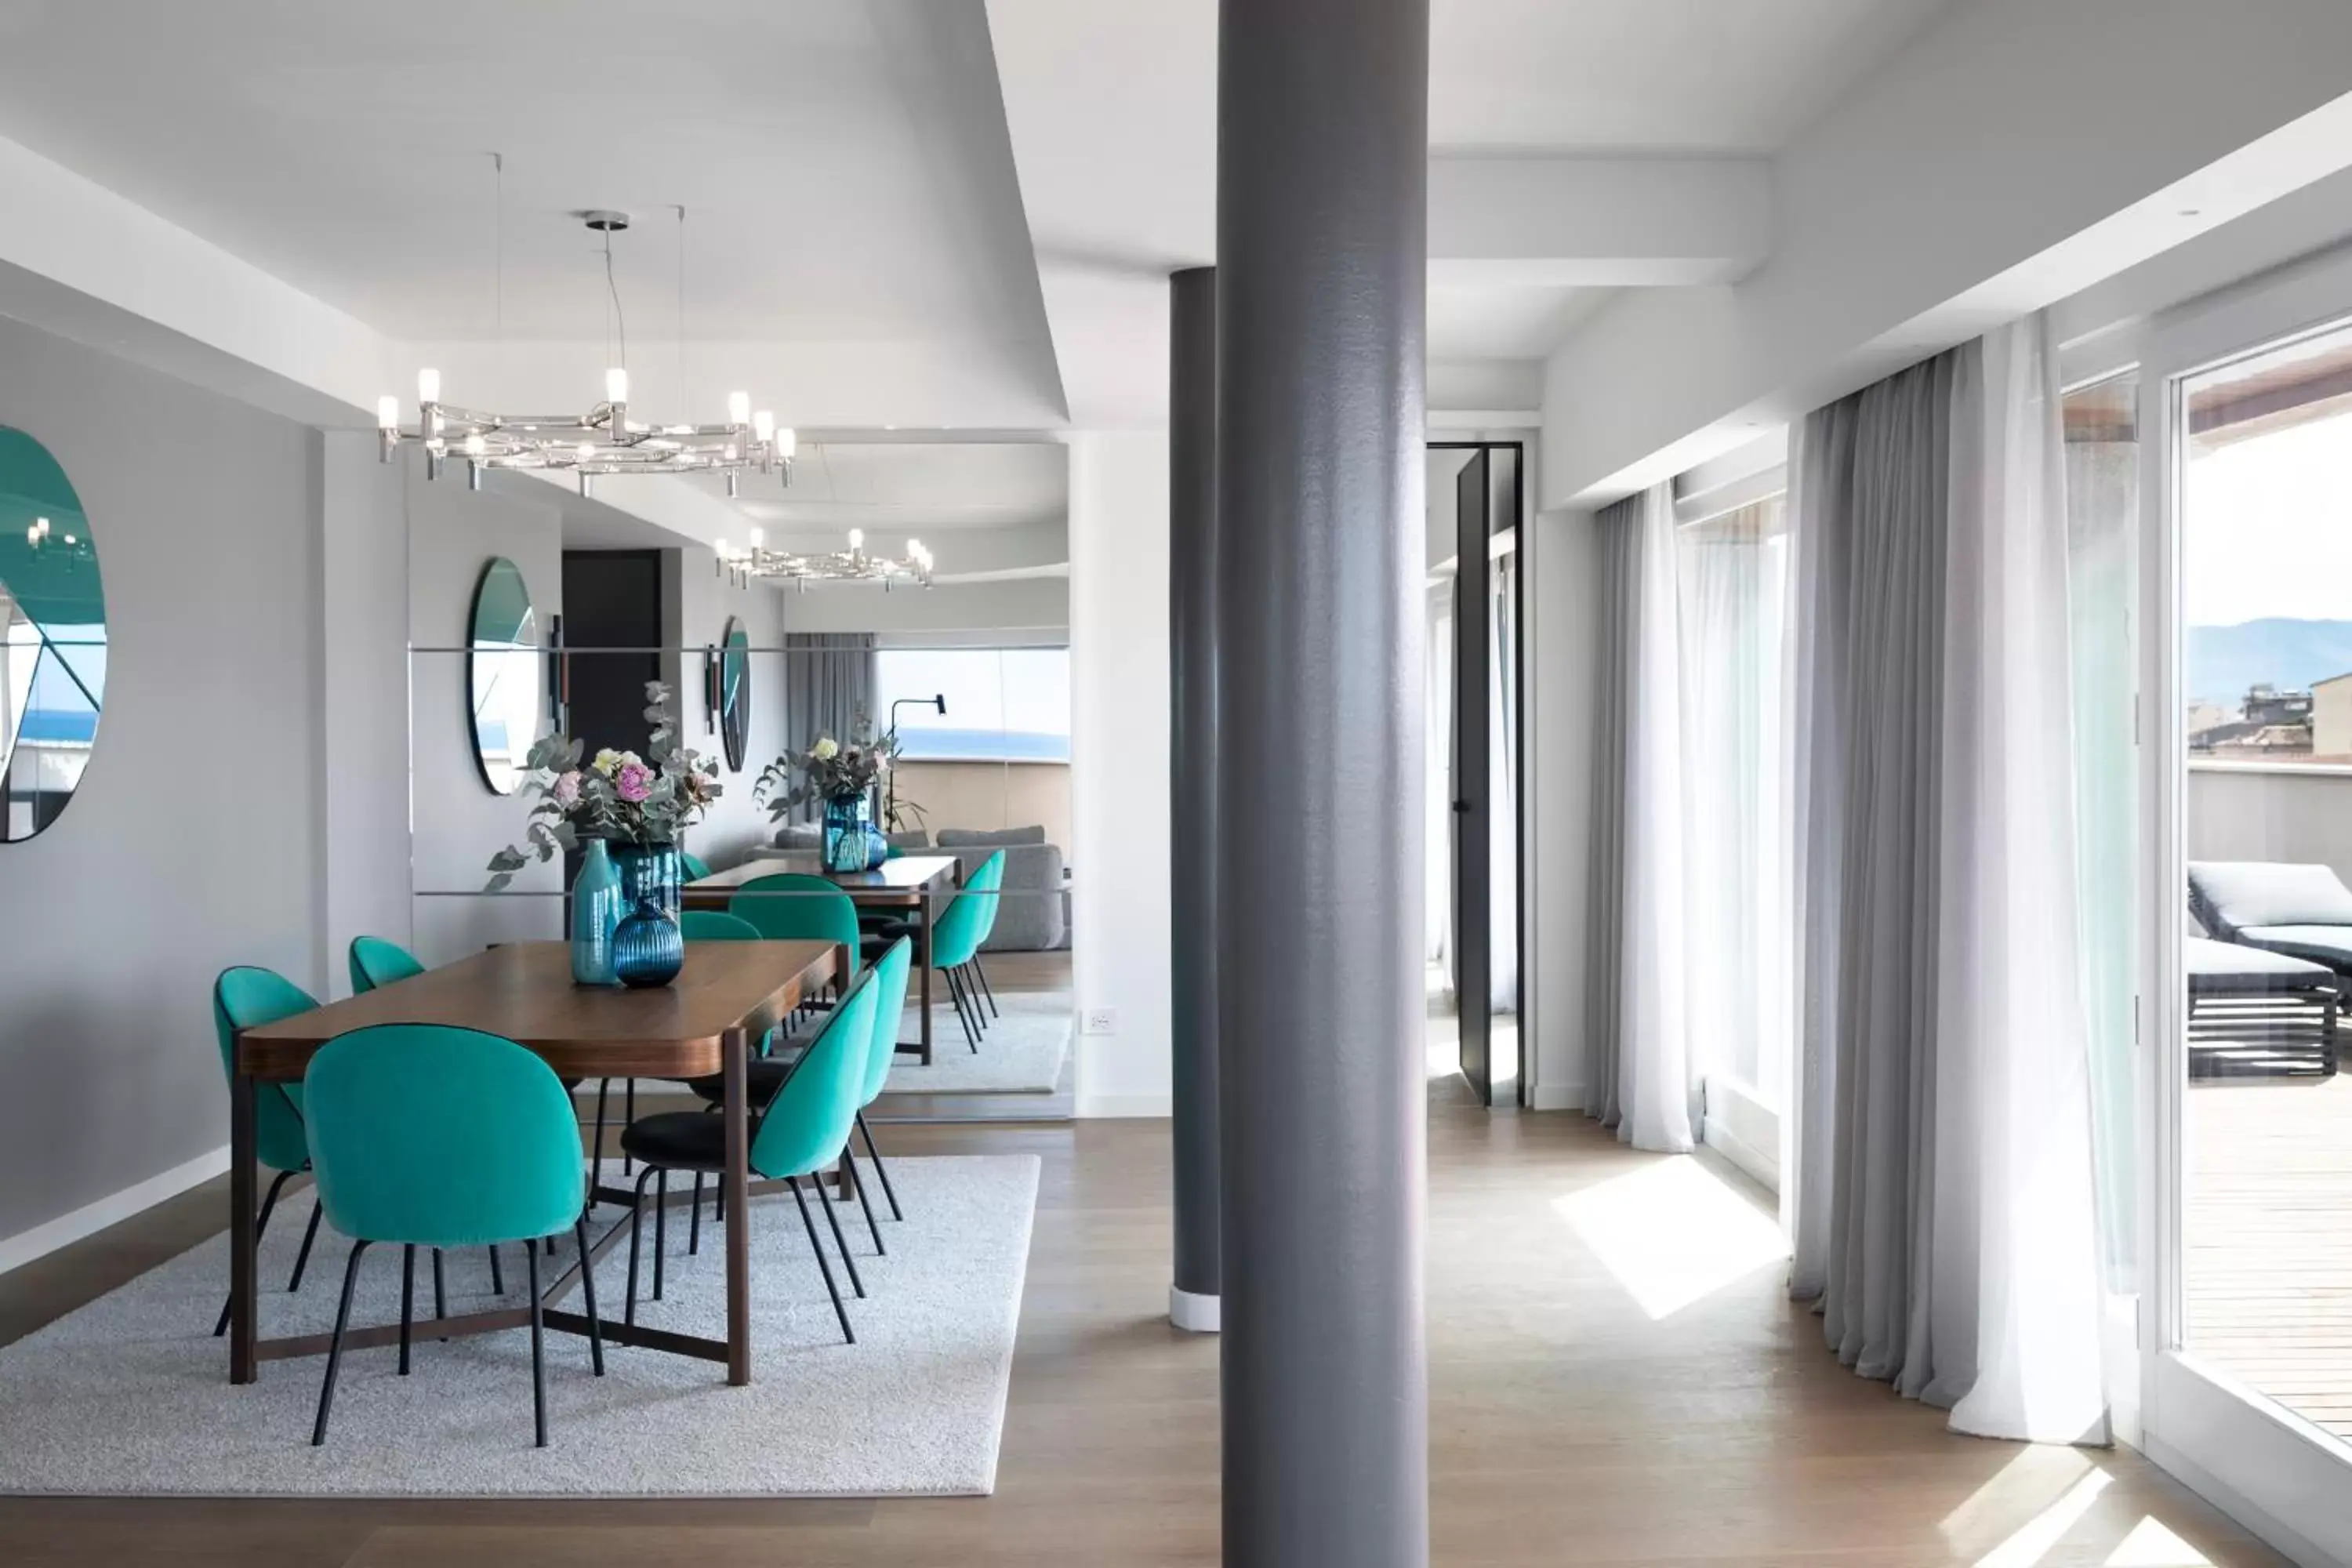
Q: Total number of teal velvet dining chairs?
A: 6